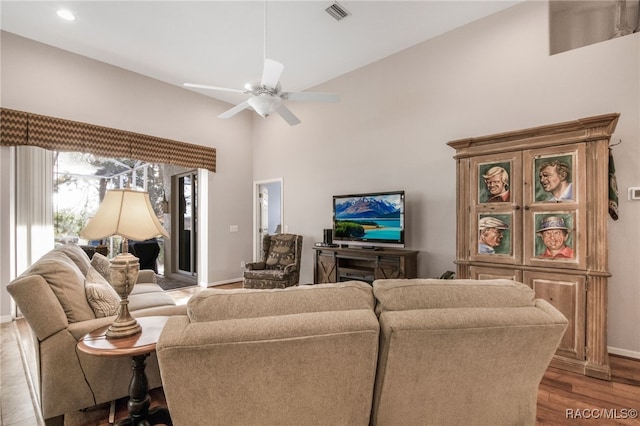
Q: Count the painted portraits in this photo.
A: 4